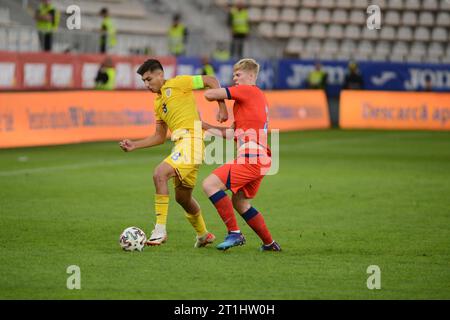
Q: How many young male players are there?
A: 2